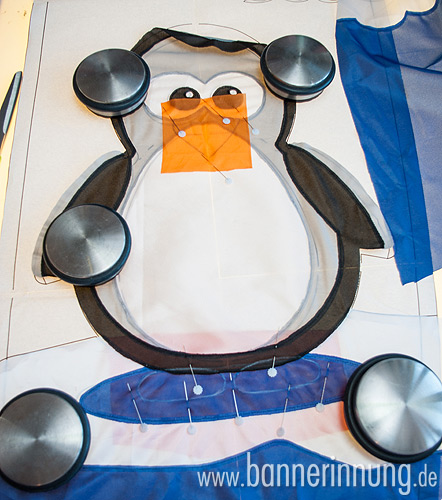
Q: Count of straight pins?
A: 11